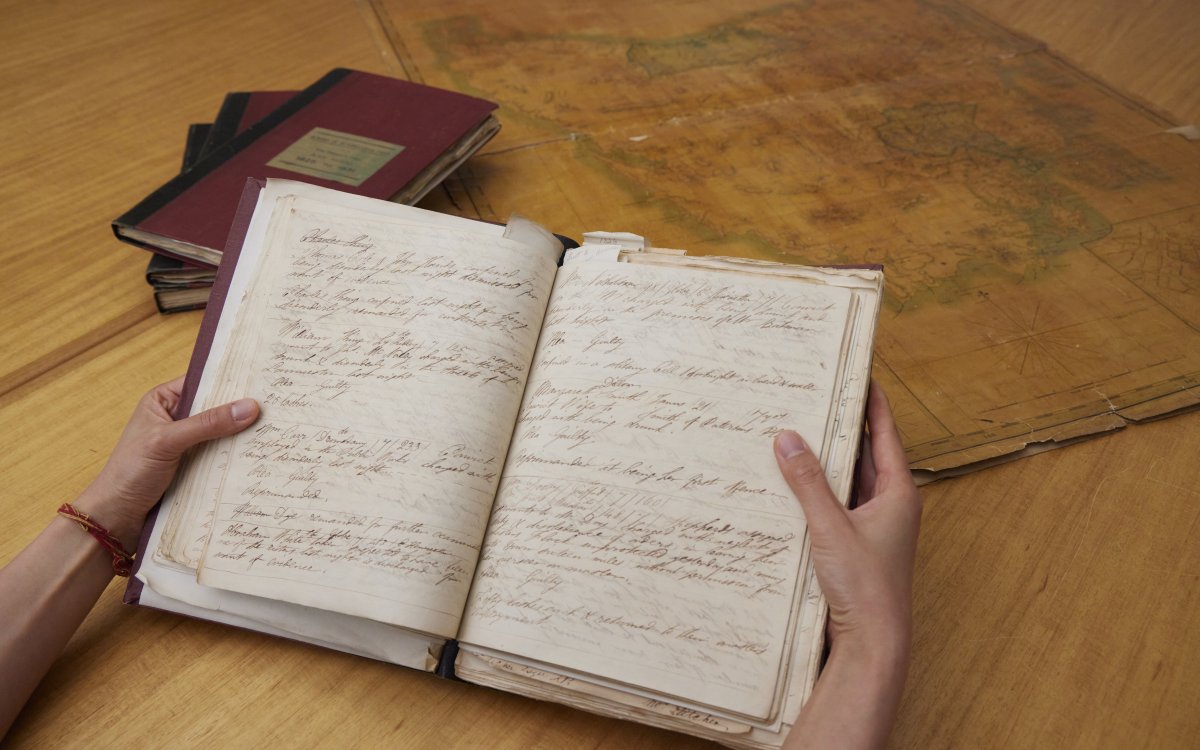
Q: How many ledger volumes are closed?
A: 3